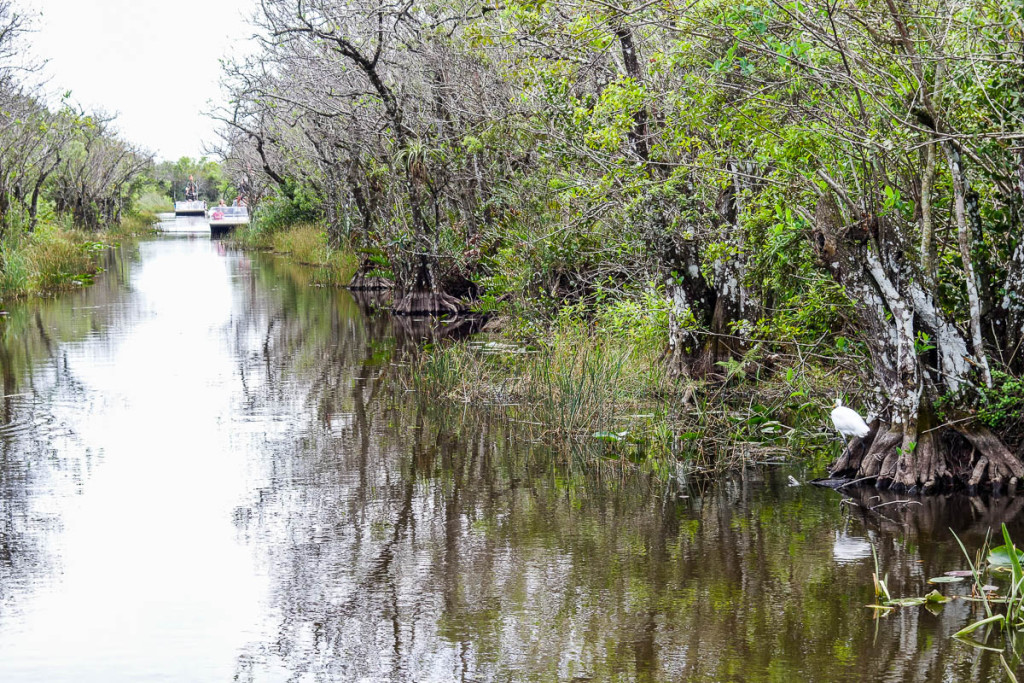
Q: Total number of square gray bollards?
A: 0